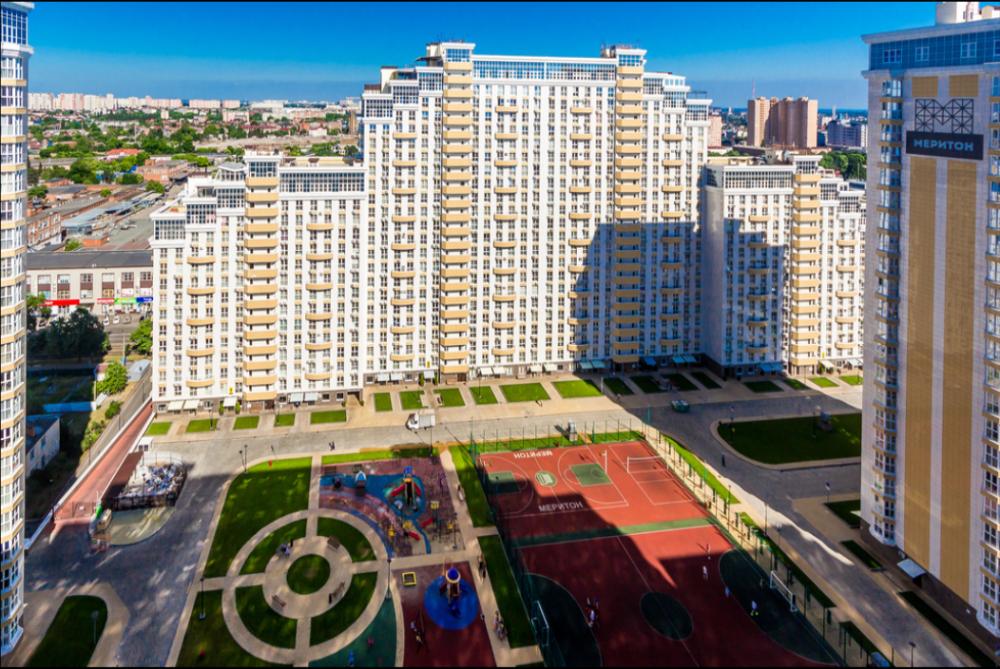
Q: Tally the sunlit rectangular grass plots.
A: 13